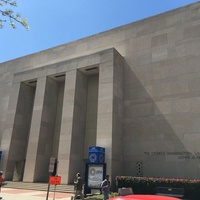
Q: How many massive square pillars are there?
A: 4